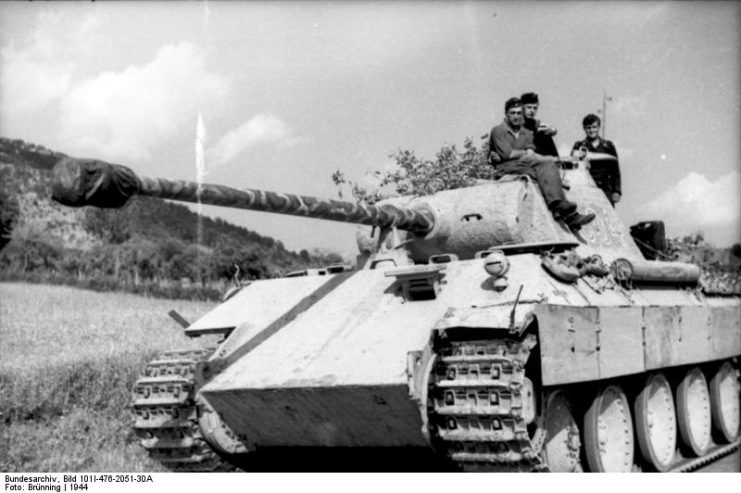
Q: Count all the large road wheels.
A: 5